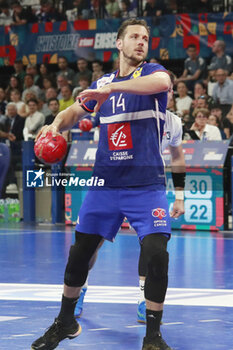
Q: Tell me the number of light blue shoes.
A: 2